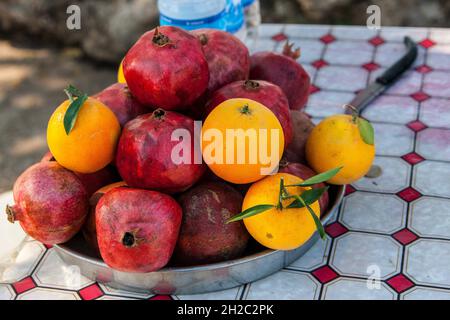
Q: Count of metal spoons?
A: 0